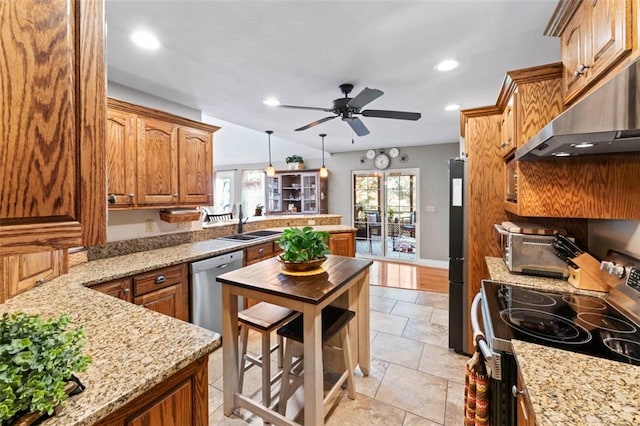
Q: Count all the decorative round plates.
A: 2